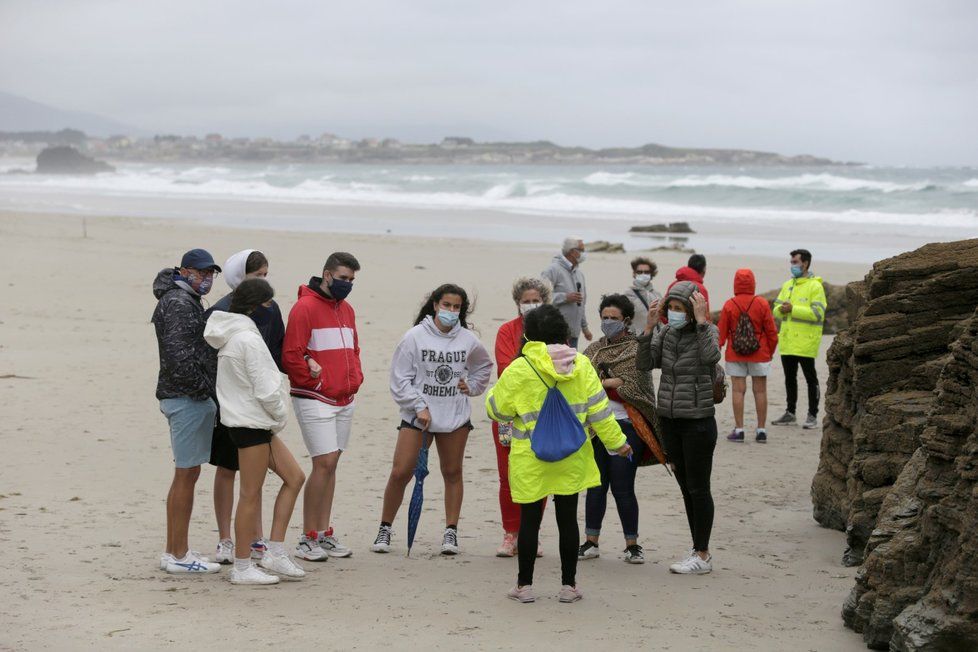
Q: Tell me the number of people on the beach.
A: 14